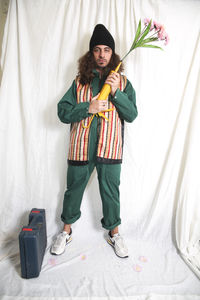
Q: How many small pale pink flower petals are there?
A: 4